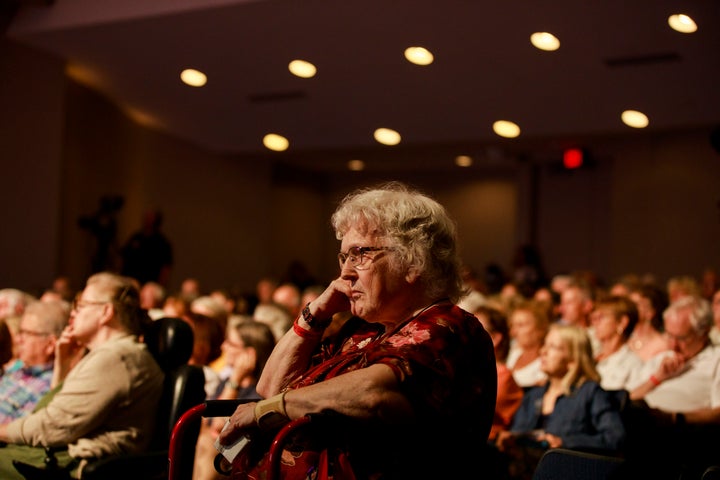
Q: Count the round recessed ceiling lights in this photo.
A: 11